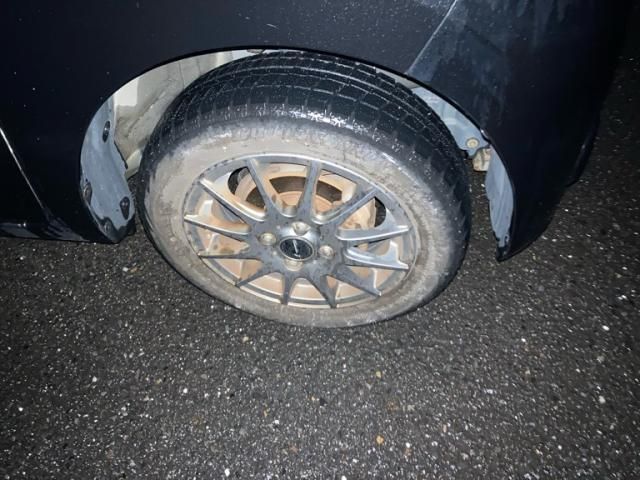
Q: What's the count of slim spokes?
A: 12